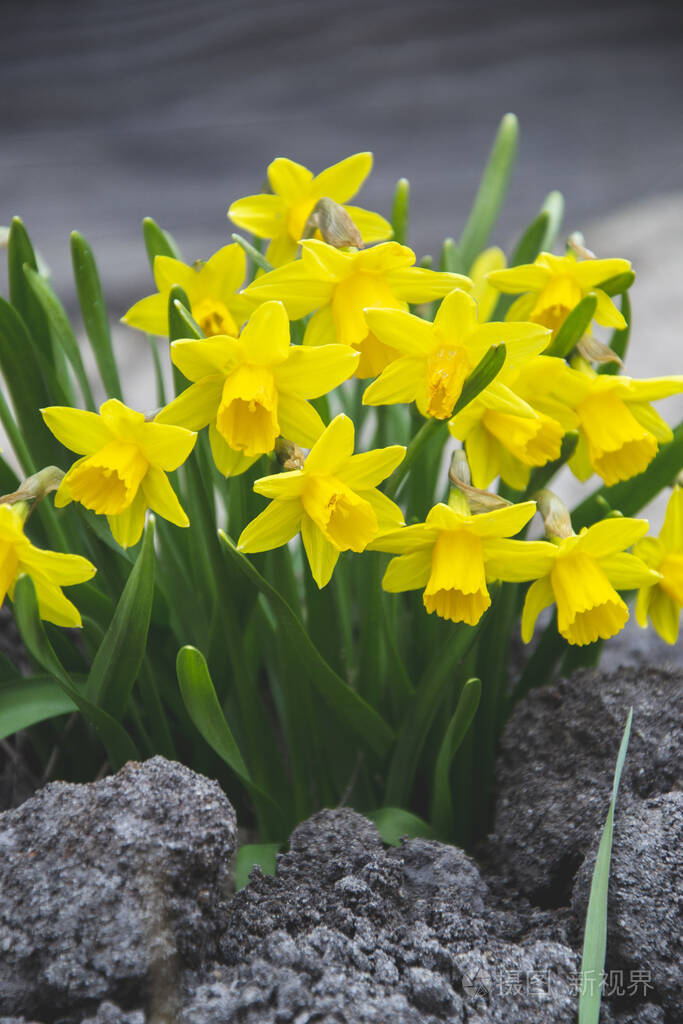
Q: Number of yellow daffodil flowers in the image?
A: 14